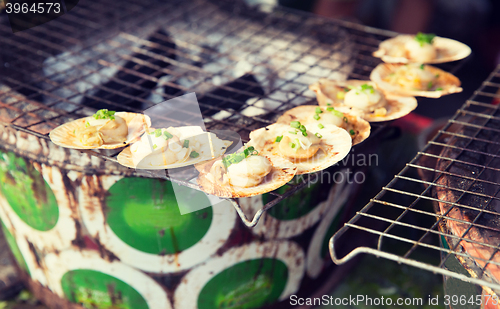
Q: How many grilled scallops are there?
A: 8